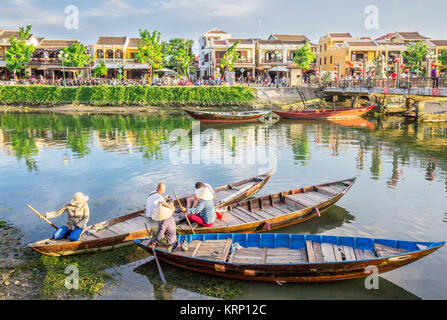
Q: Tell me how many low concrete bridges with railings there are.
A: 1